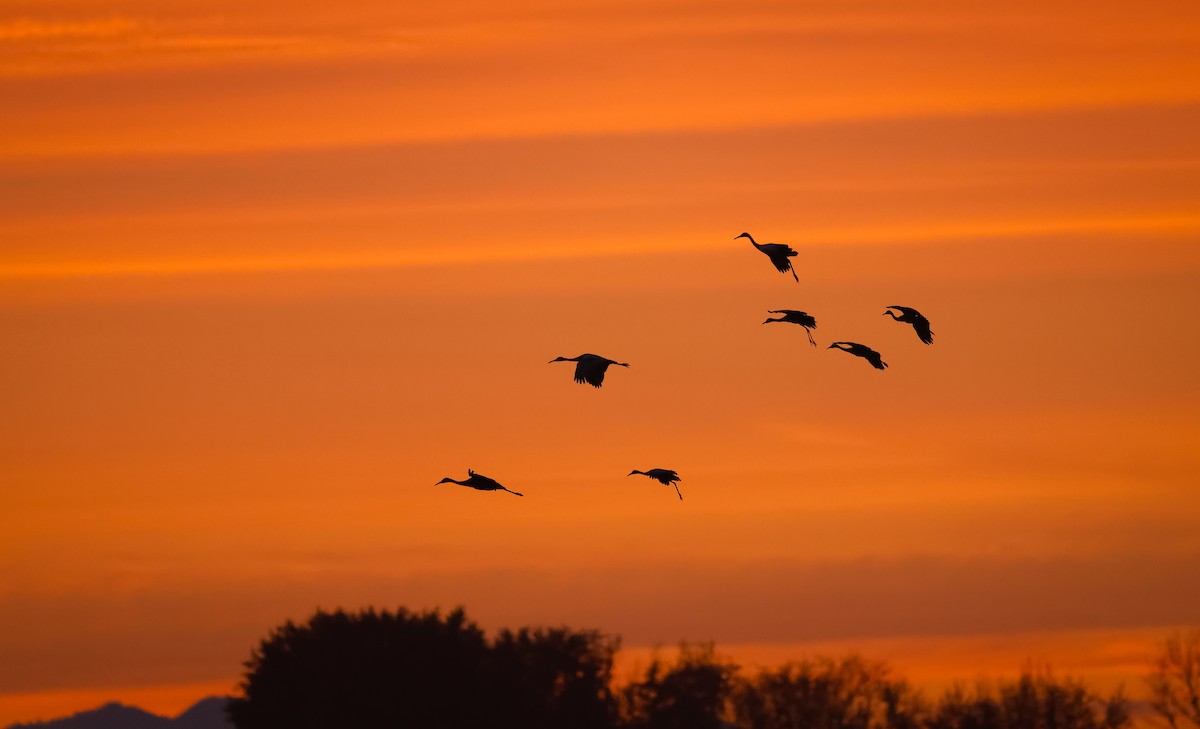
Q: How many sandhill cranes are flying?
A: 7